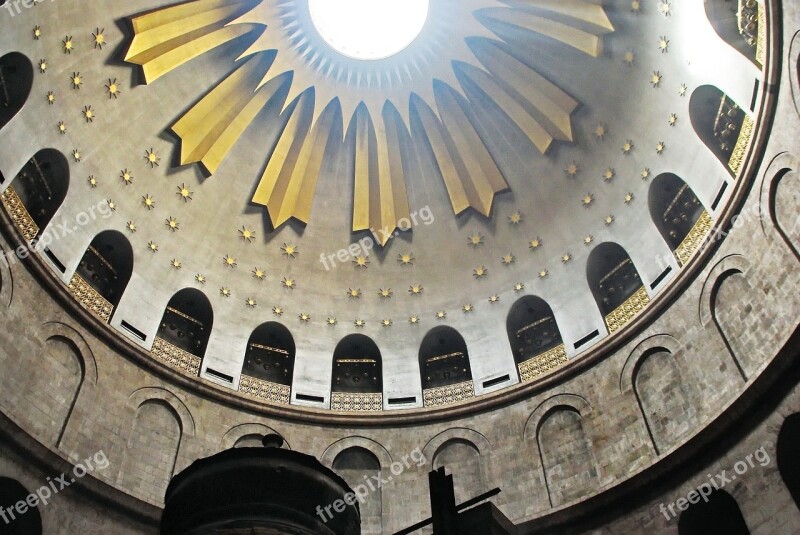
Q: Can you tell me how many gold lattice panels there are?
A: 11